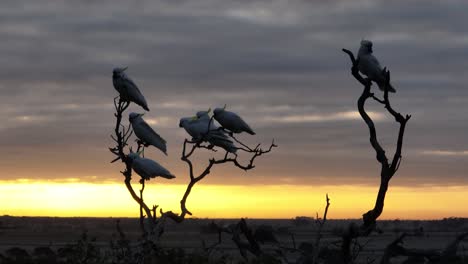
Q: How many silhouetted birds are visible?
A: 7